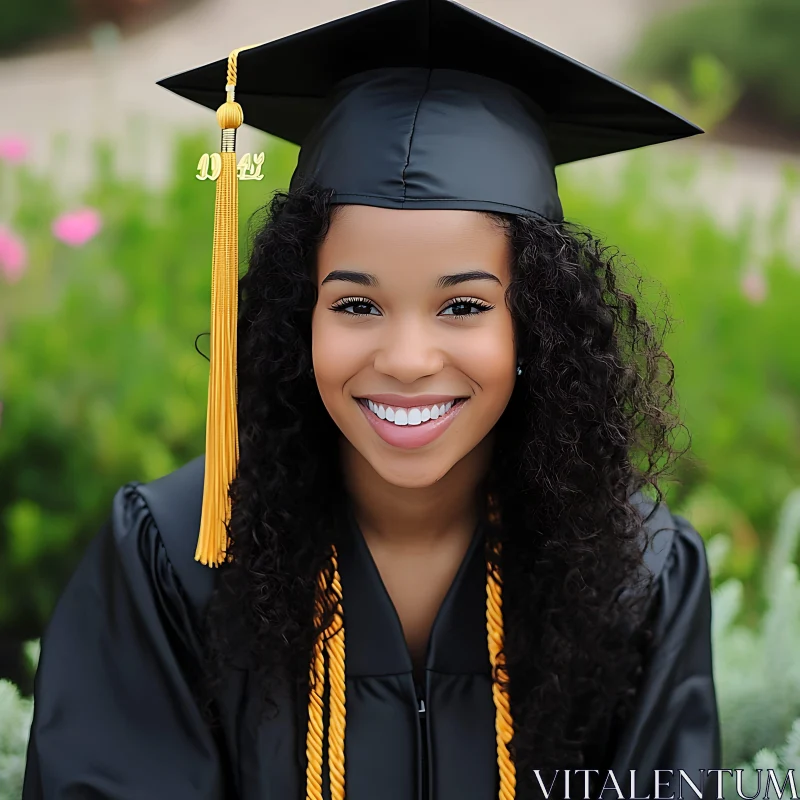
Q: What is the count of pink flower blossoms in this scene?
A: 4